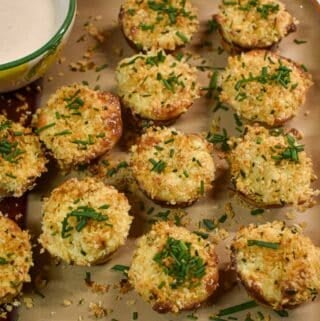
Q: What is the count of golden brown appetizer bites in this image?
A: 12